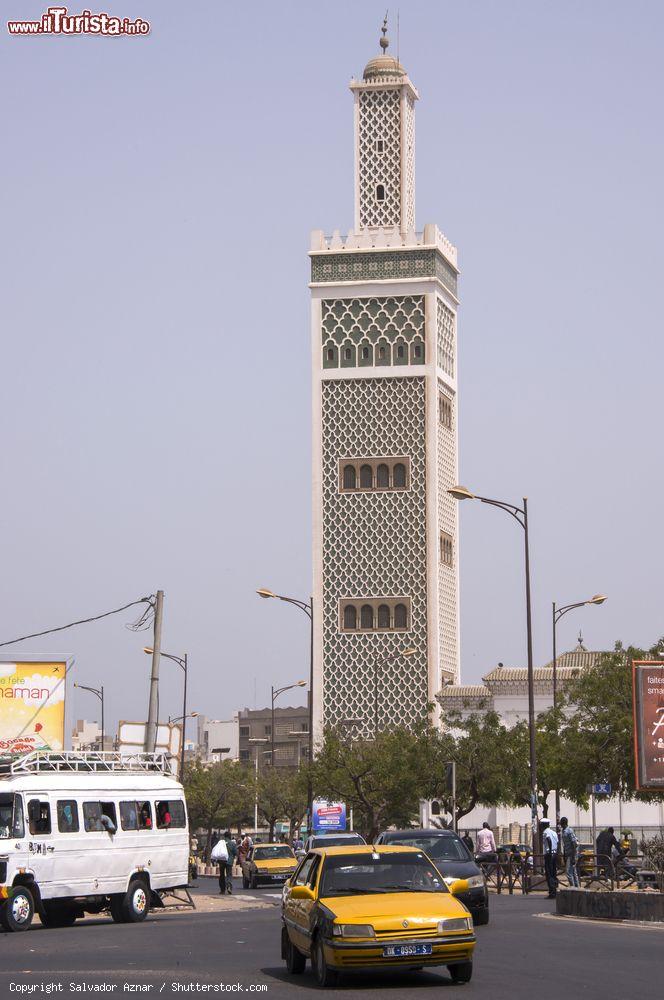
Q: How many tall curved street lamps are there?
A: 8